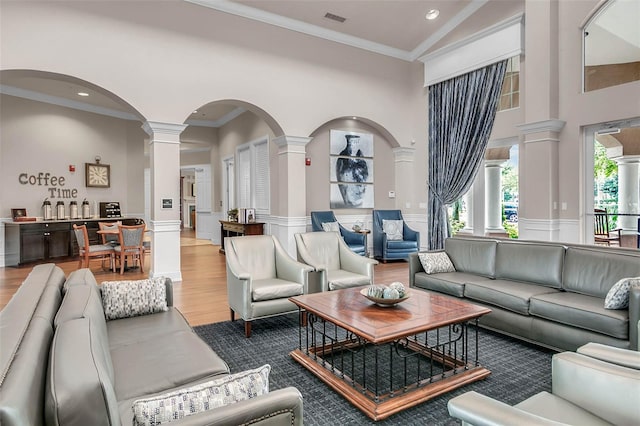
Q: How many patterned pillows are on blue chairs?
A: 2